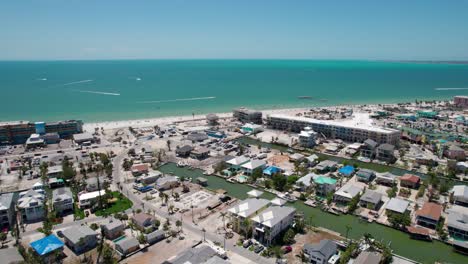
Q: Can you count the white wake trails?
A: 4